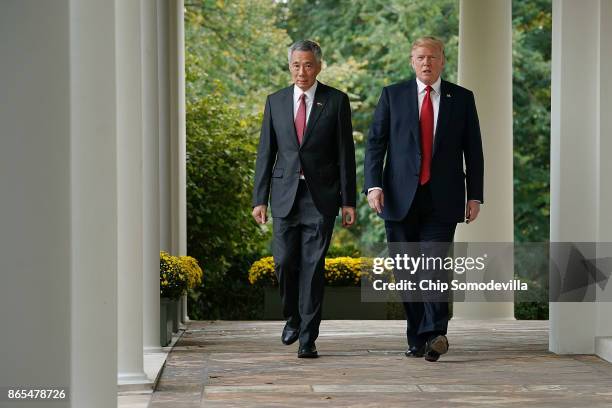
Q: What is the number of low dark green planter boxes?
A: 2